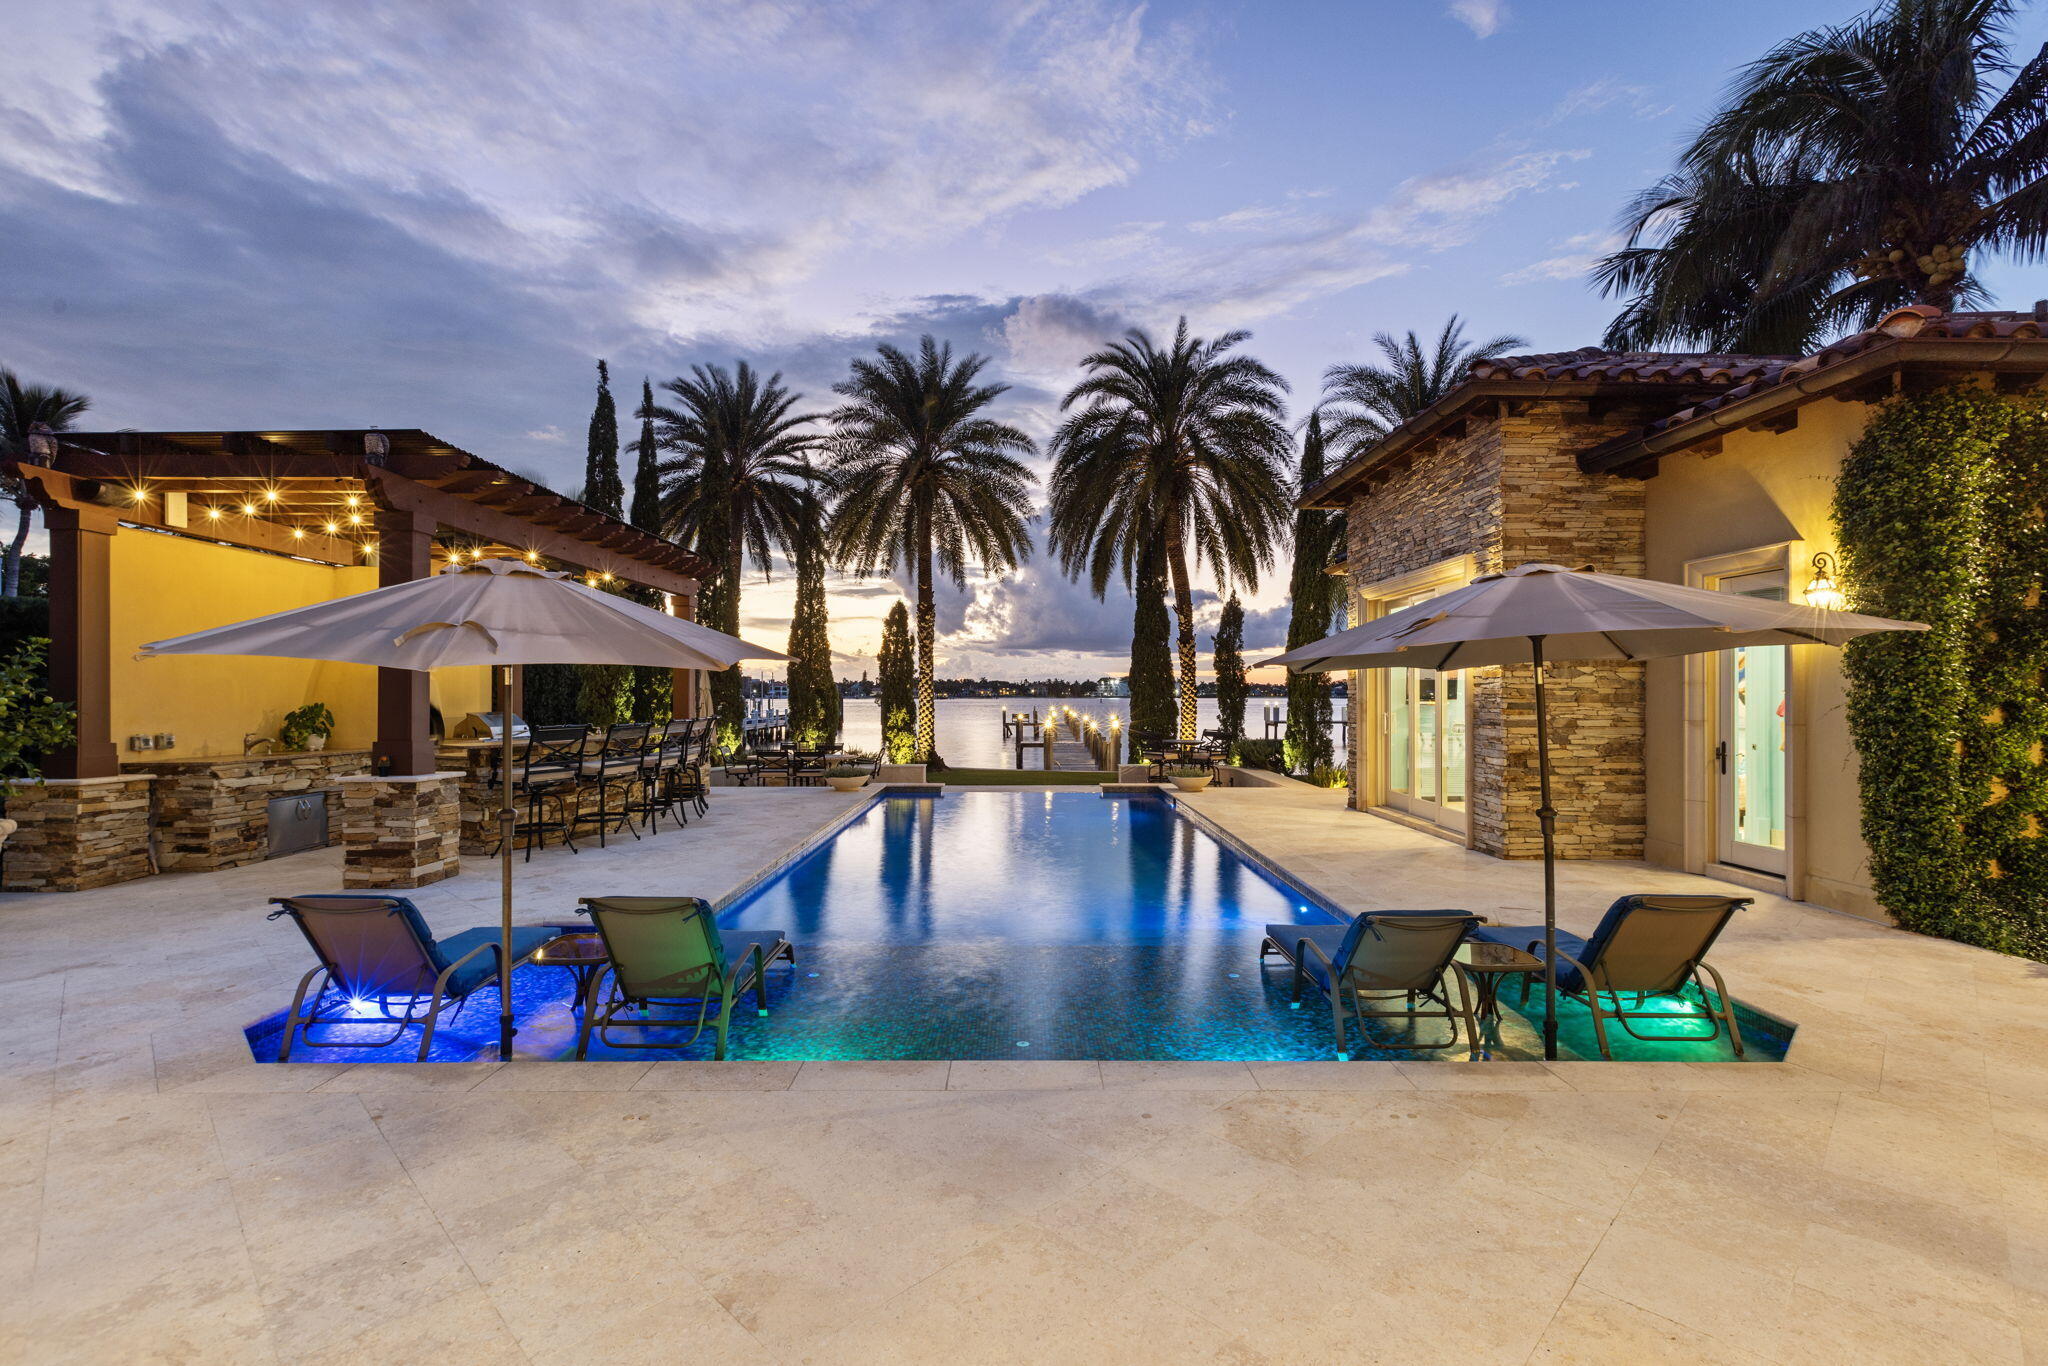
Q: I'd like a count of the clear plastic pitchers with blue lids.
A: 0